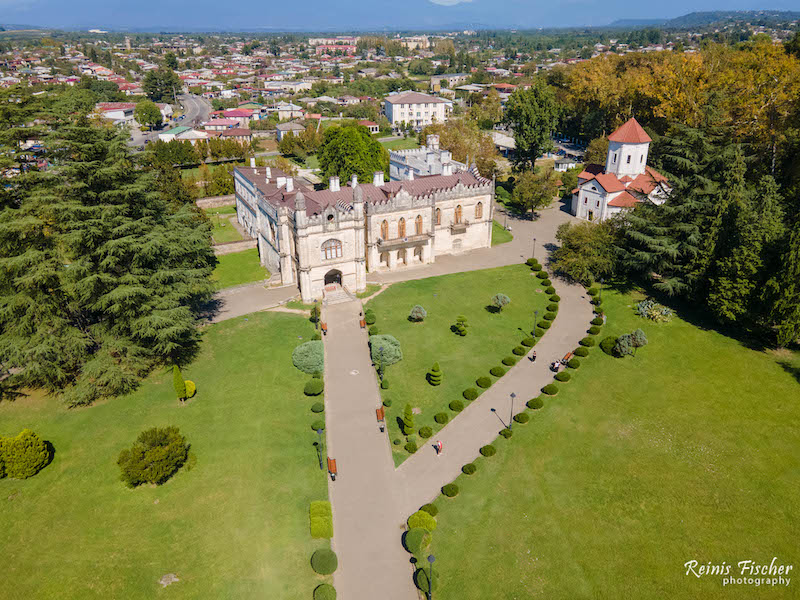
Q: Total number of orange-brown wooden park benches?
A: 5